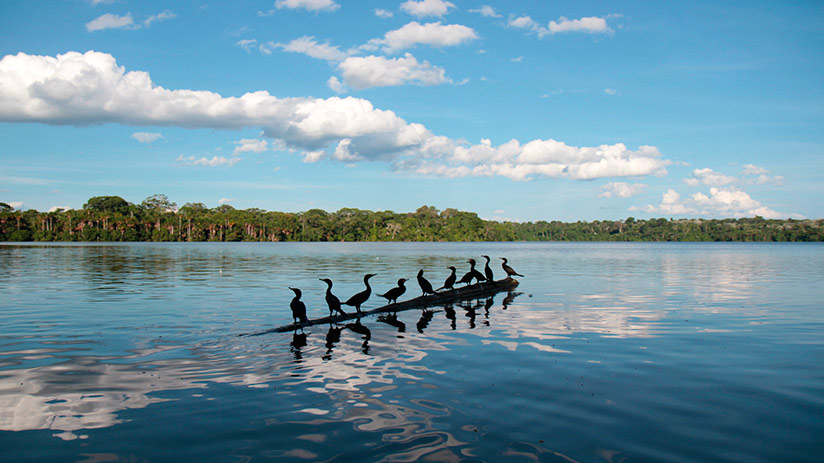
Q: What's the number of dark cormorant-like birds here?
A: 10